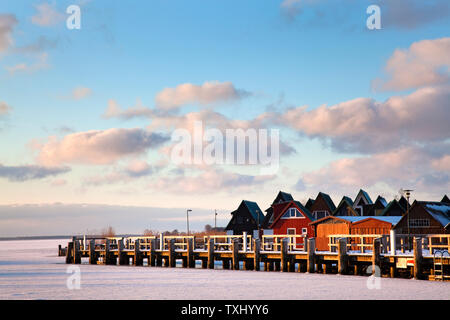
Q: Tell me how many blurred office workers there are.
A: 0